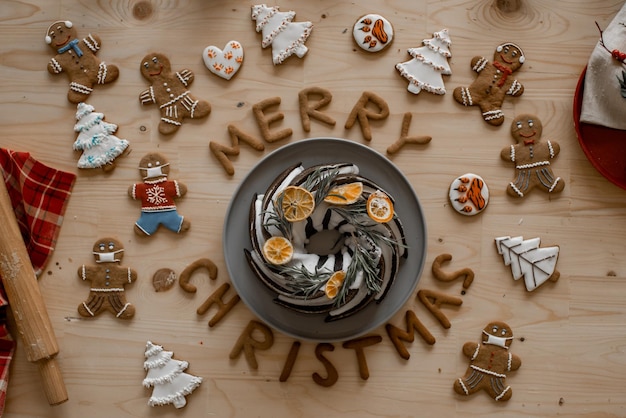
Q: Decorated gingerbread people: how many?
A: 7